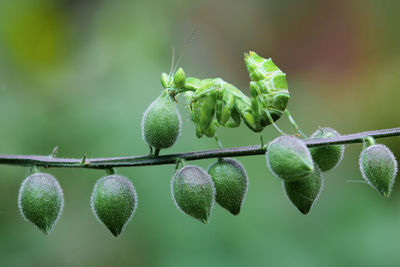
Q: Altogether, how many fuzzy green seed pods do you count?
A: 9